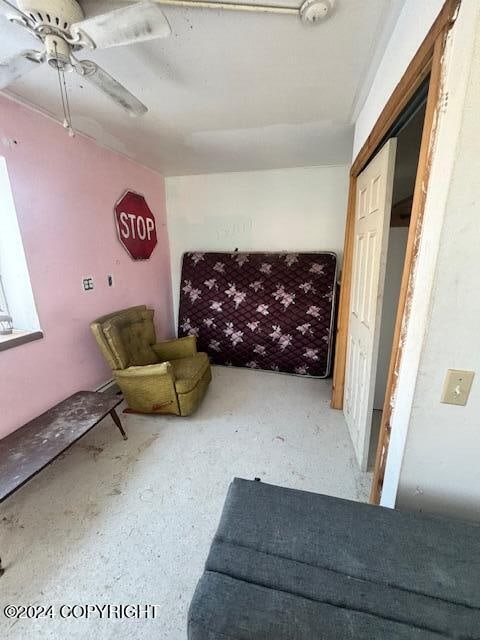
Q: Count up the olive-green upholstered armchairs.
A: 1